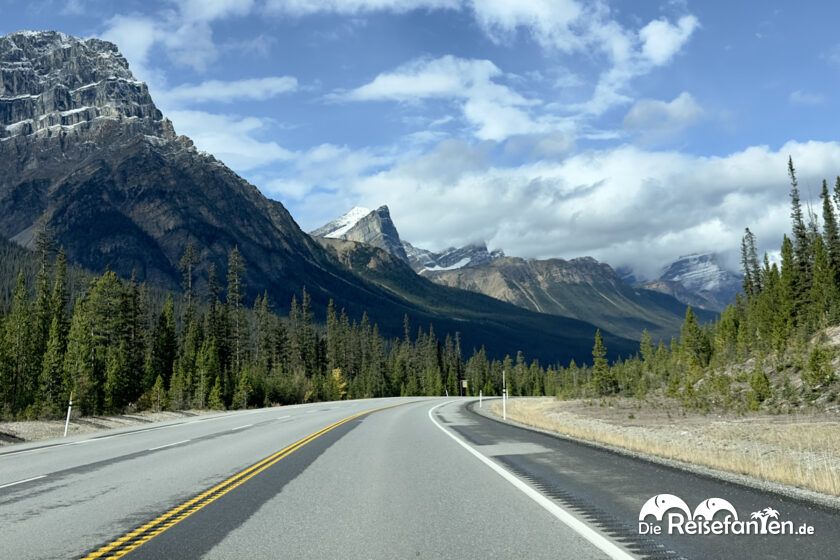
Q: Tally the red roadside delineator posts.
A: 0